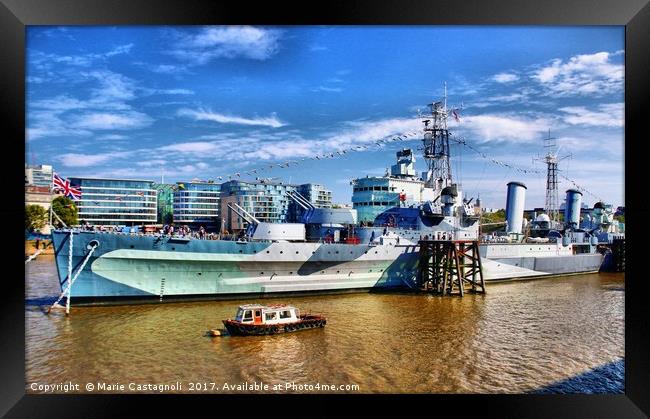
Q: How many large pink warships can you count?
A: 0